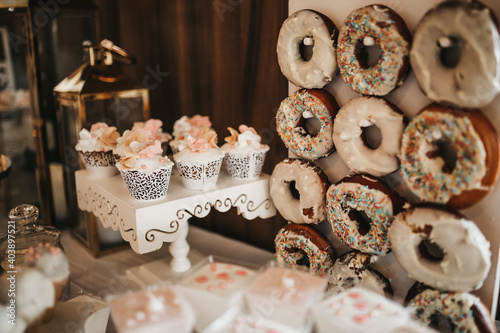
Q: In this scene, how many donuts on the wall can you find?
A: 12